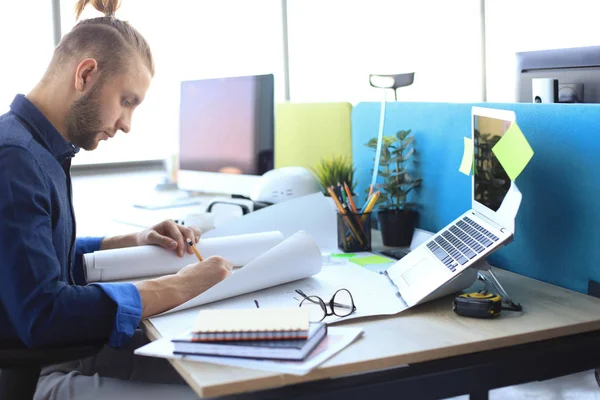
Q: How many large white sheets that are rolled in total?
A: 2